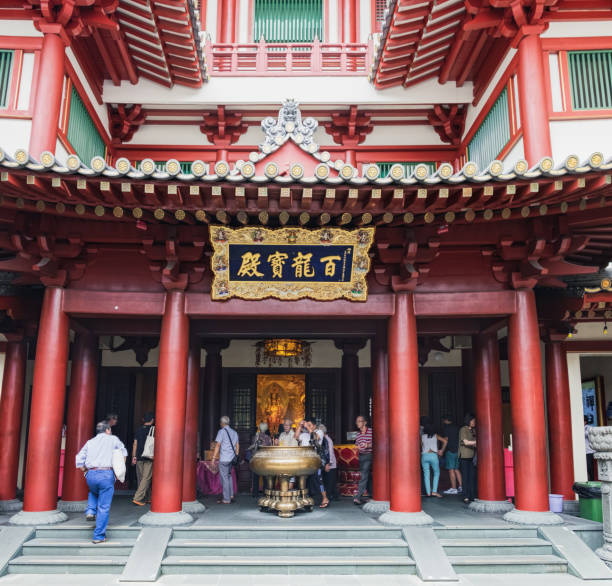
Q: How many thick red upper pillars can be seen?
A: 2